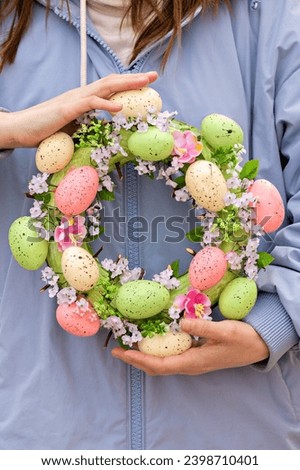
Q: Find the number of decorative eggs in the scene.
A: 14